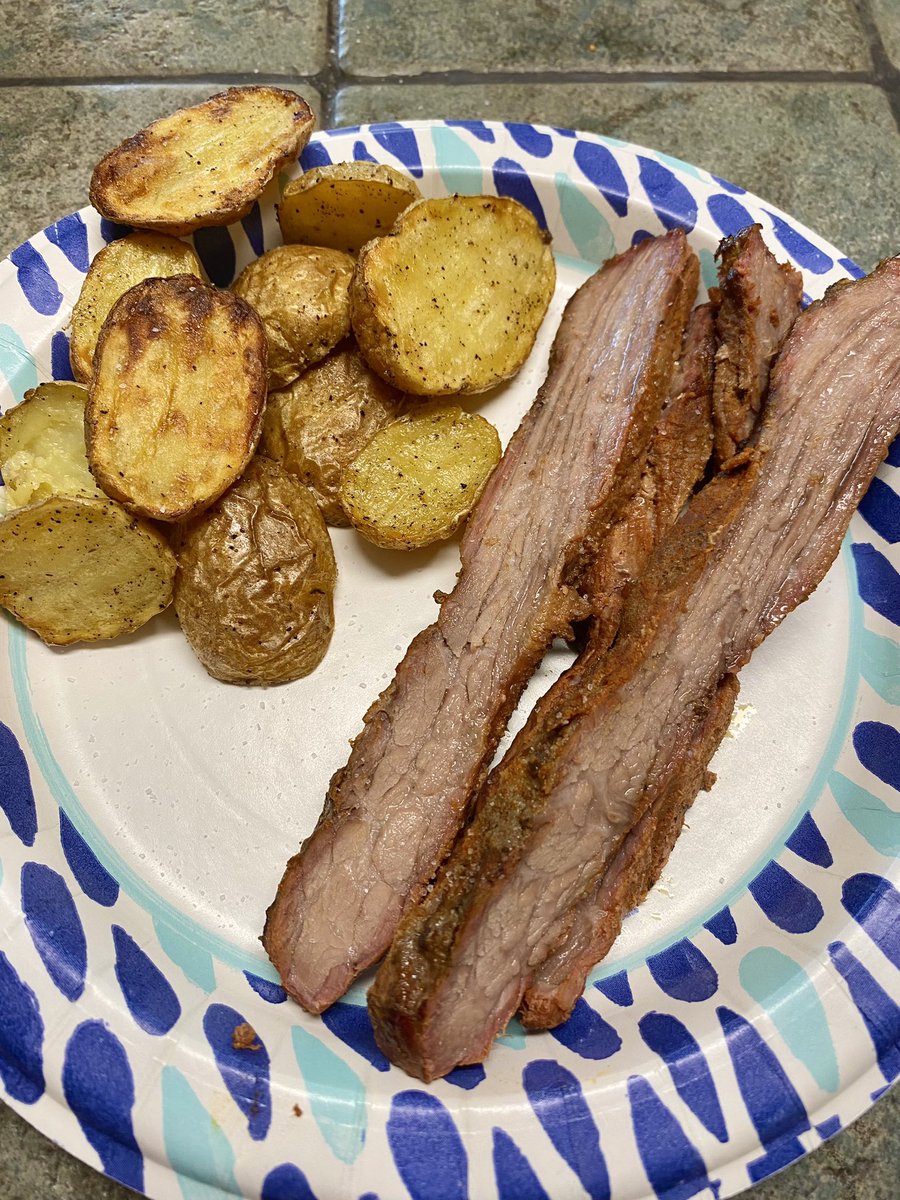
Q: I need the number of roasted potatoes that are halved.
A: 11